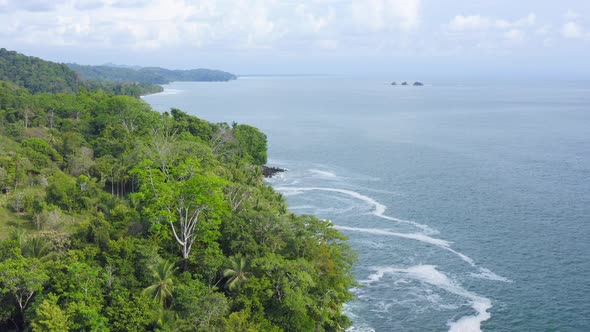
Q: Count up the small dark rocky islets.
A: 3